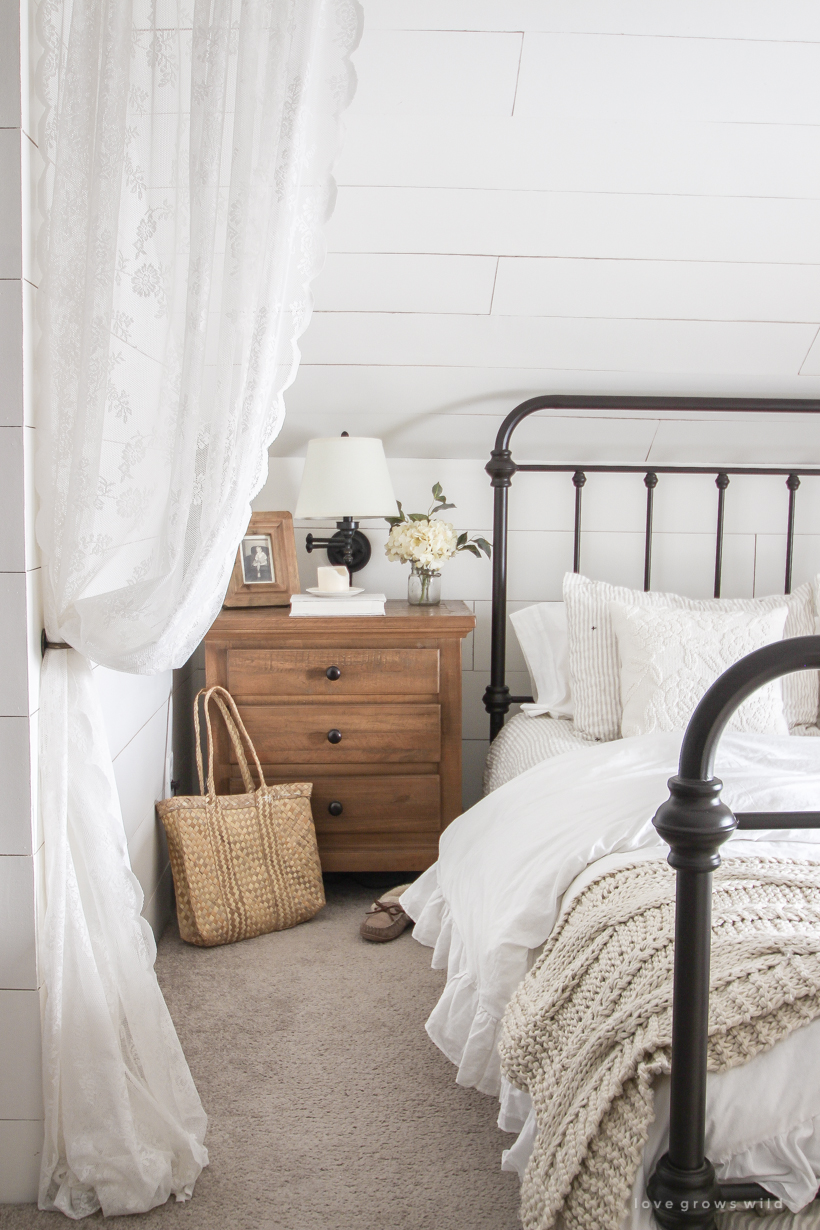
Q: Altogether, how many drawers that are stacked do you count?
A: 3